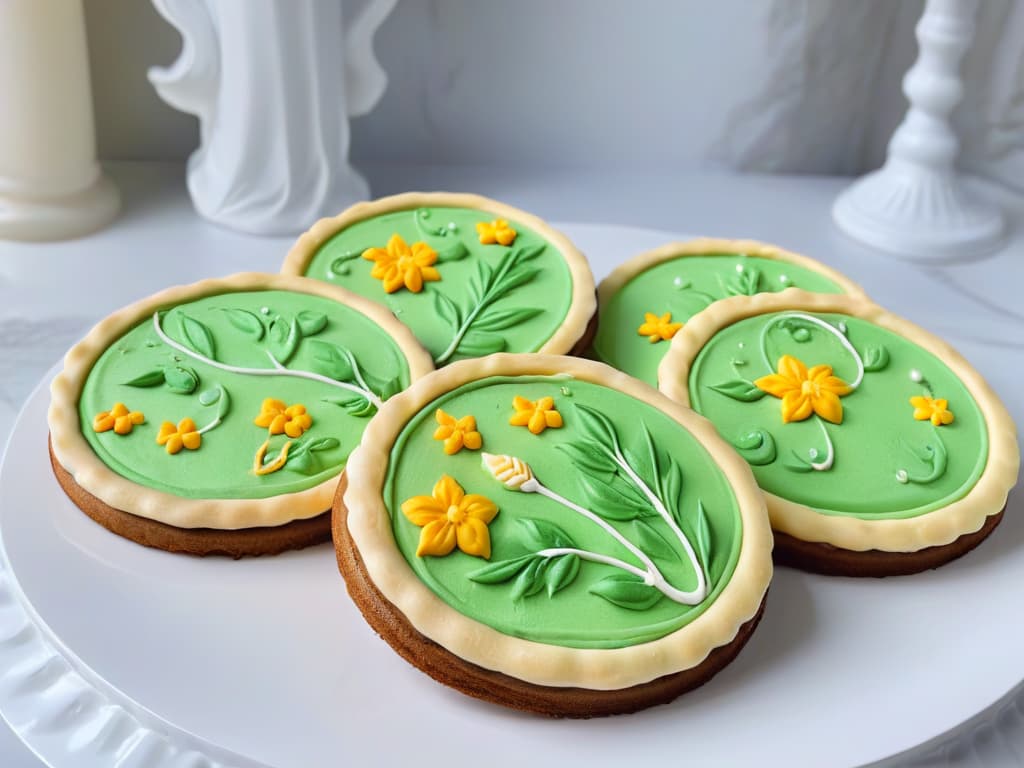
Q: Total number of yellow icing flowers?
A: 11